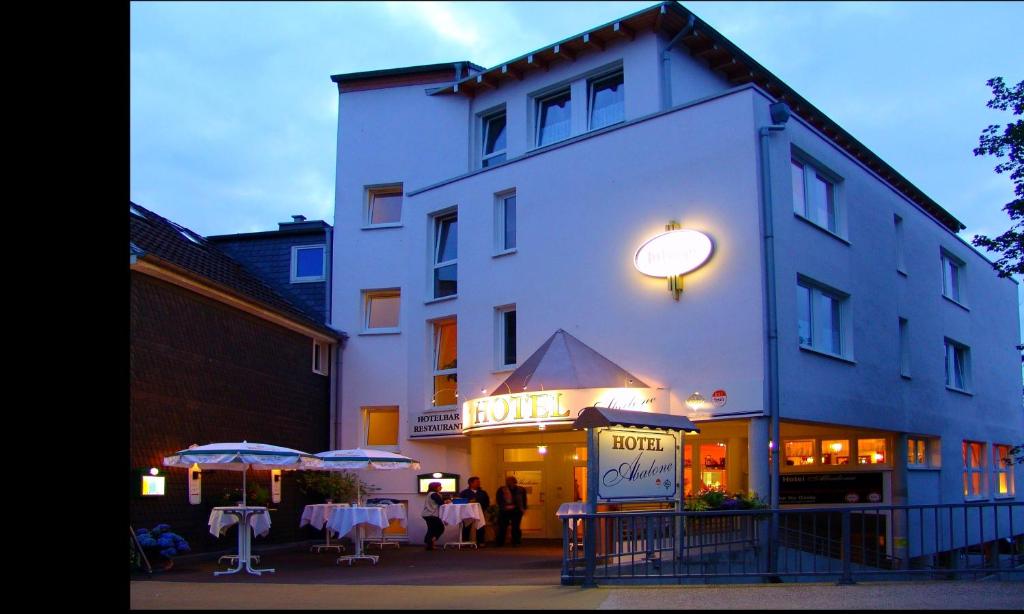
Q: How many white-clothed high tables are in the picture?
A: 6